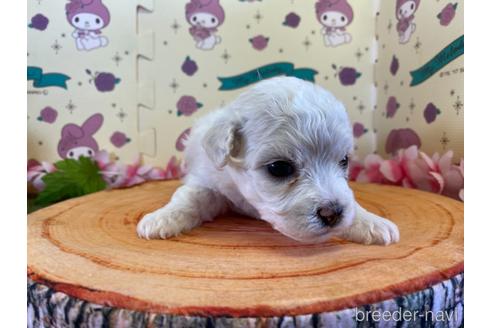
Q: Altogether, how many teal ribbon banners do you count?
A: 3